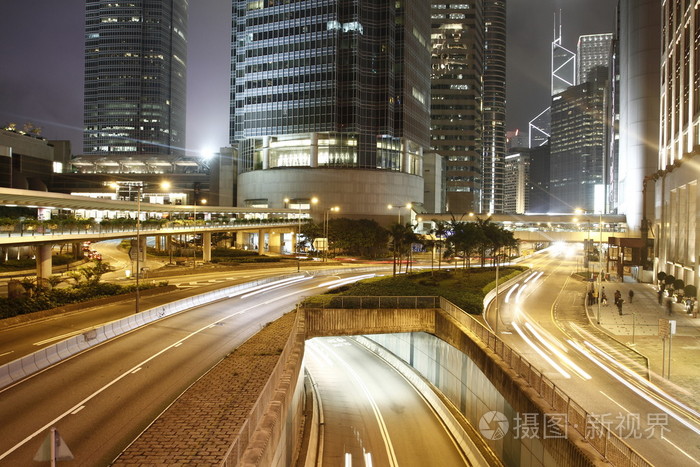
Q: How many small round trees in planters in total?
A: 4